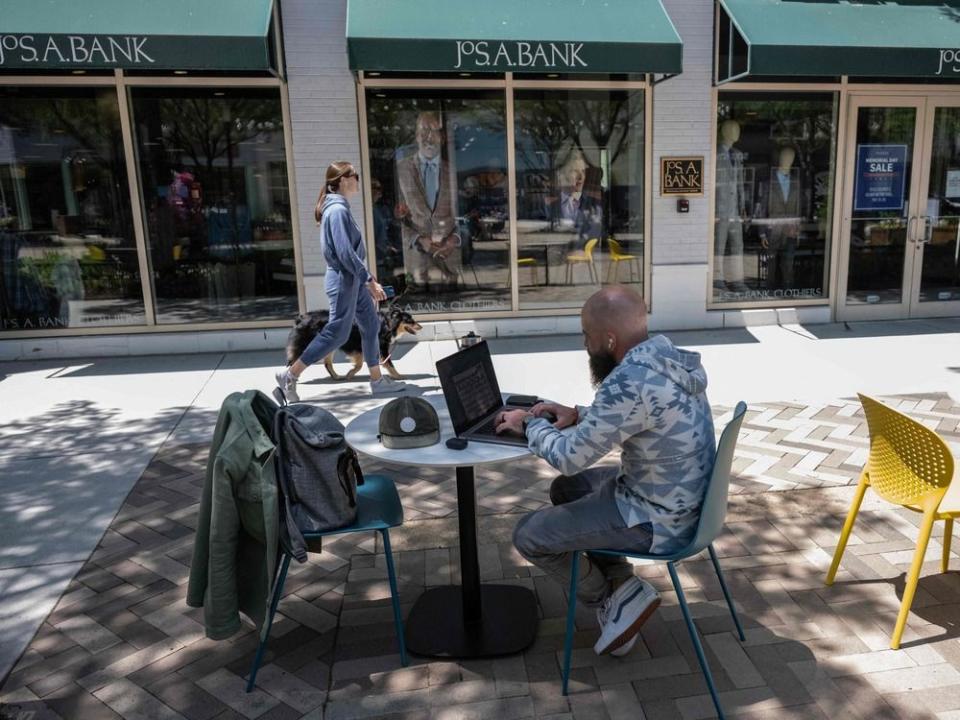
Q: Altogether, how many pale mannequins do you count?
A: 2